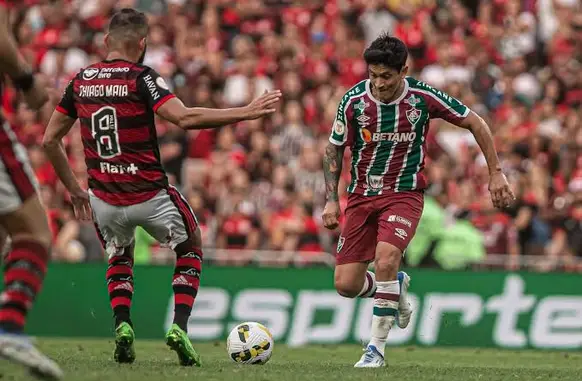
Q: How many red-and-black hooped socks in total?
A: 3